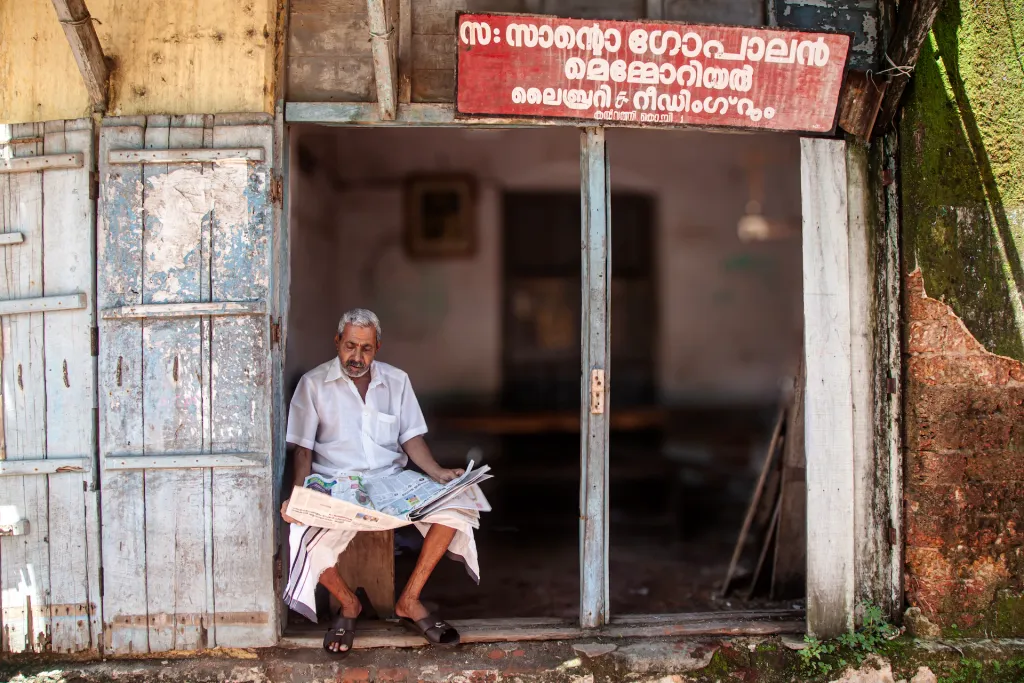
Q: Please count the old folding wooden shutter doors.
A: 2